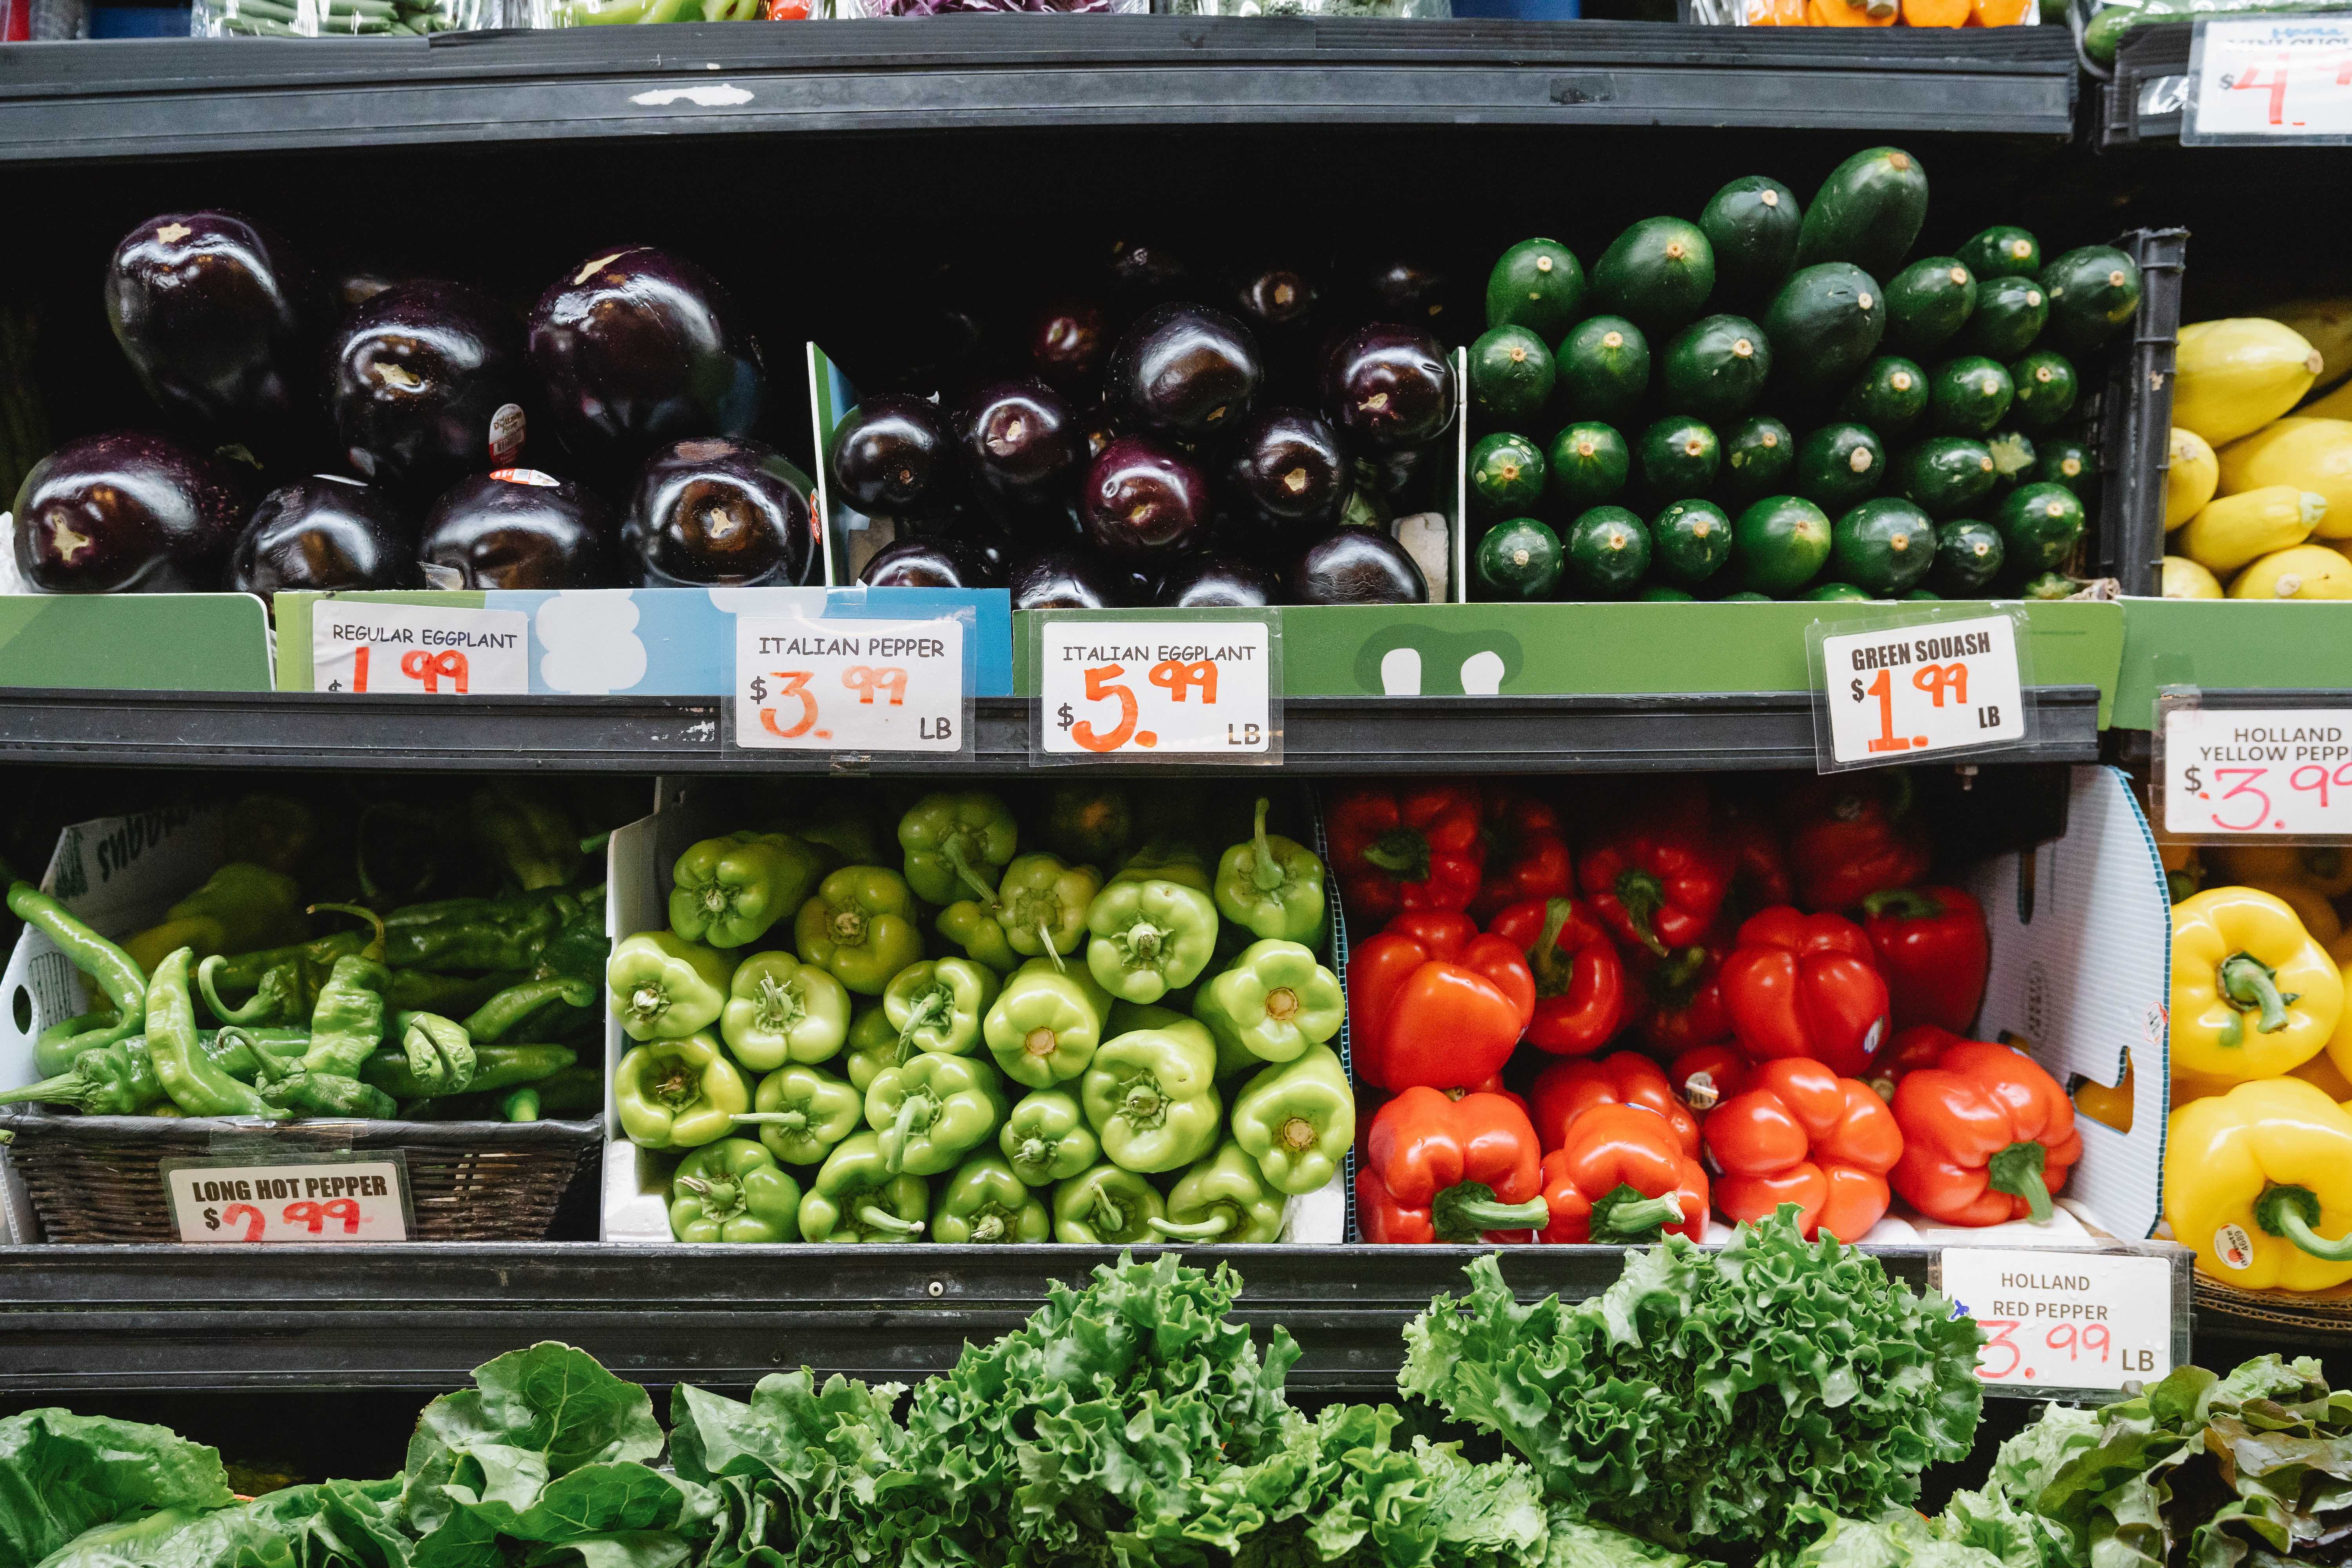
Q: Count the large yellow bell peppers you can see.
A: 2